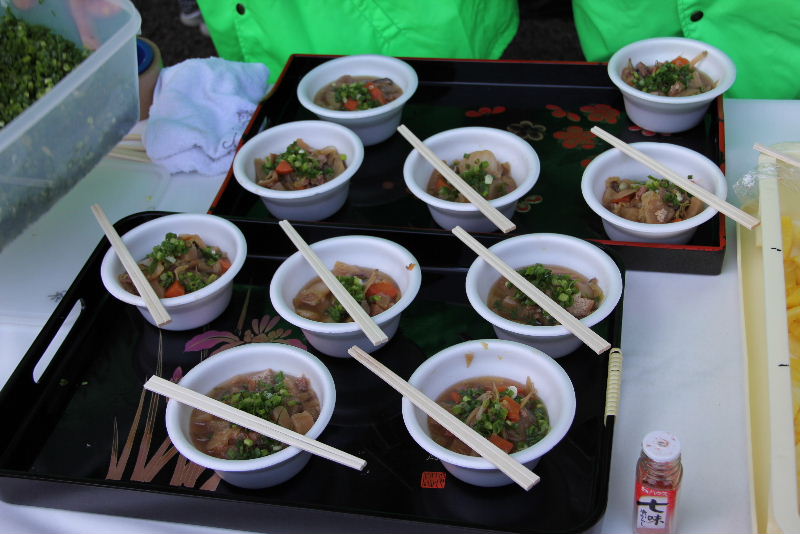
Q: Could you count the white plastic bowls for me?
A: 10